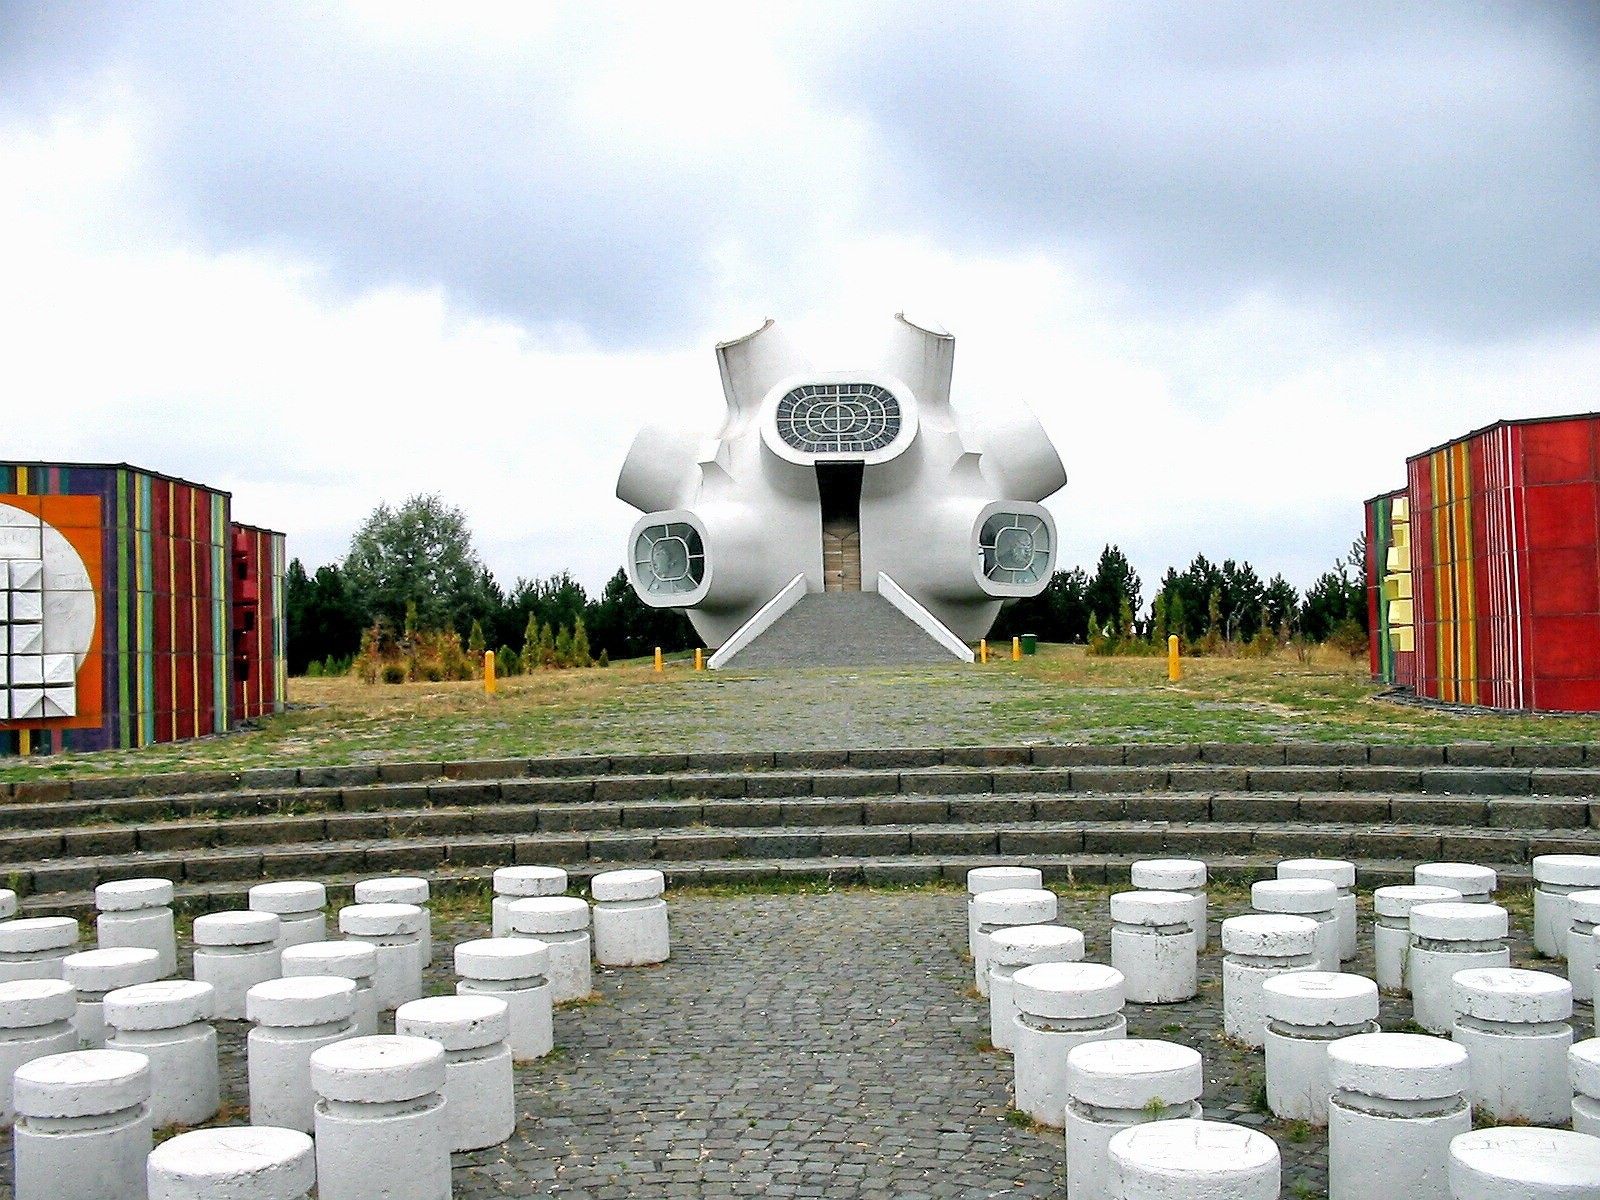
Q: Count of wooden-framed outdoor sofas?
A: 0